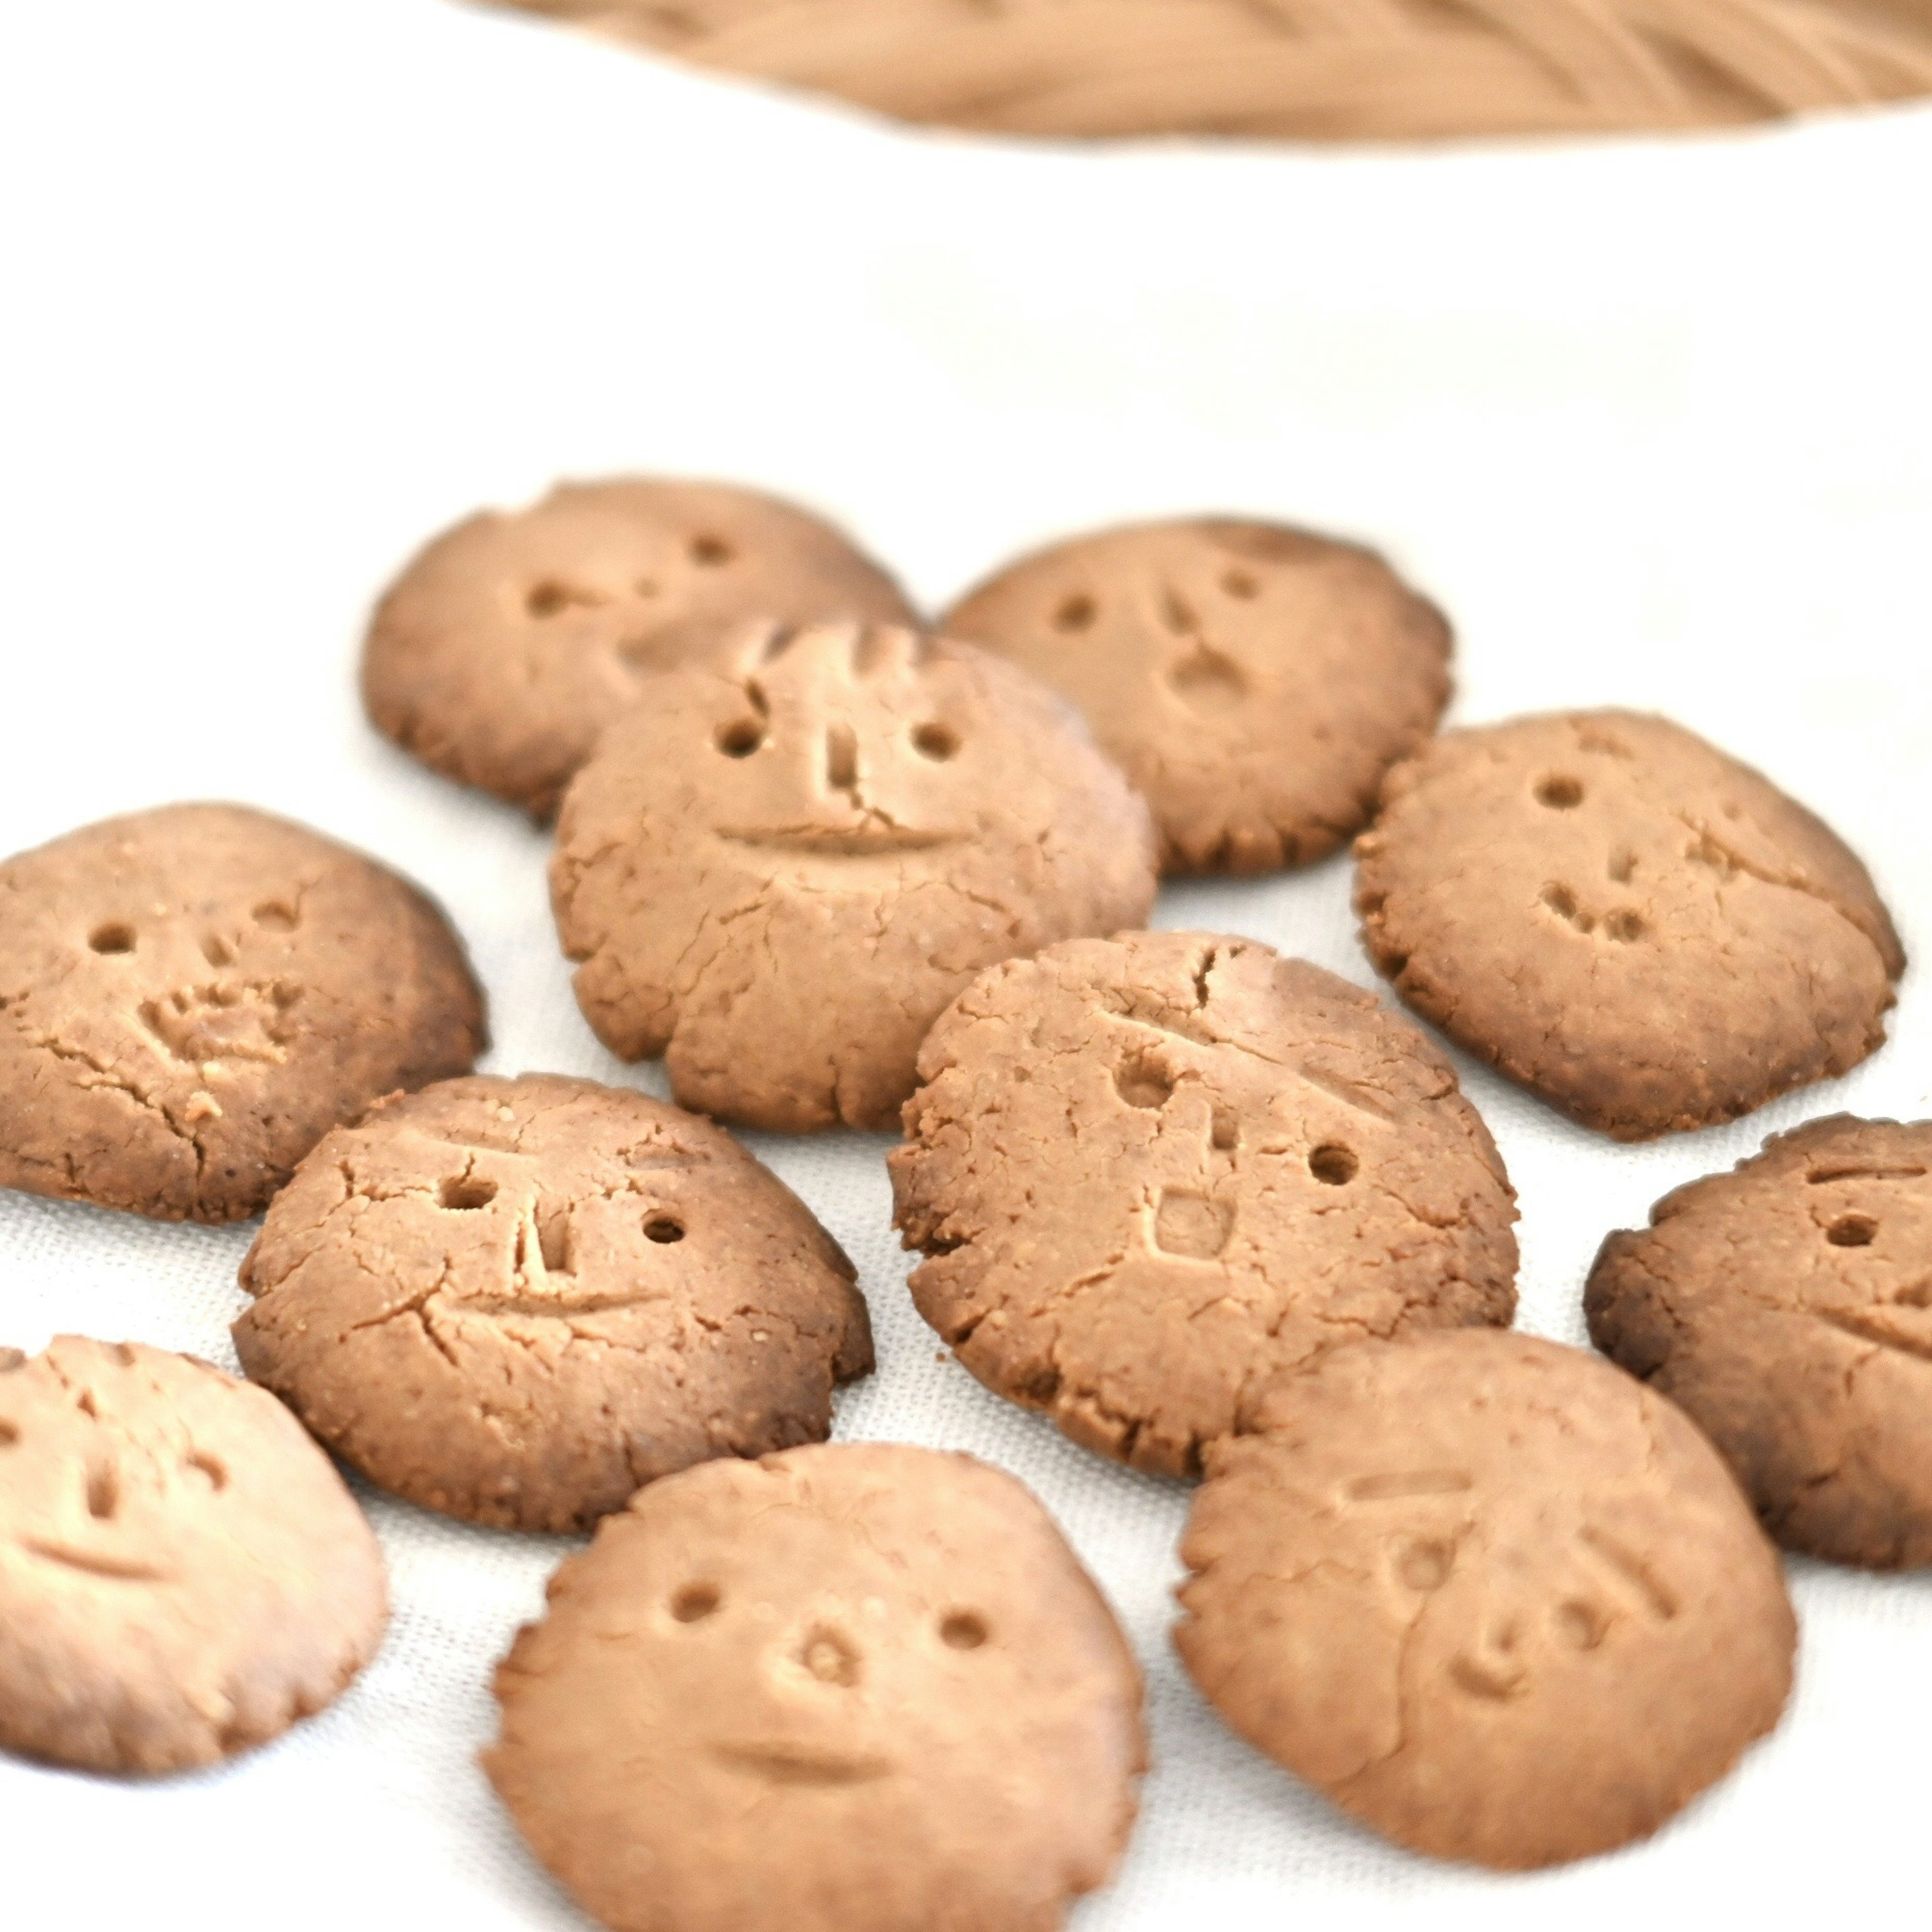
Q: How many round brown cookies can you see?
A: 11